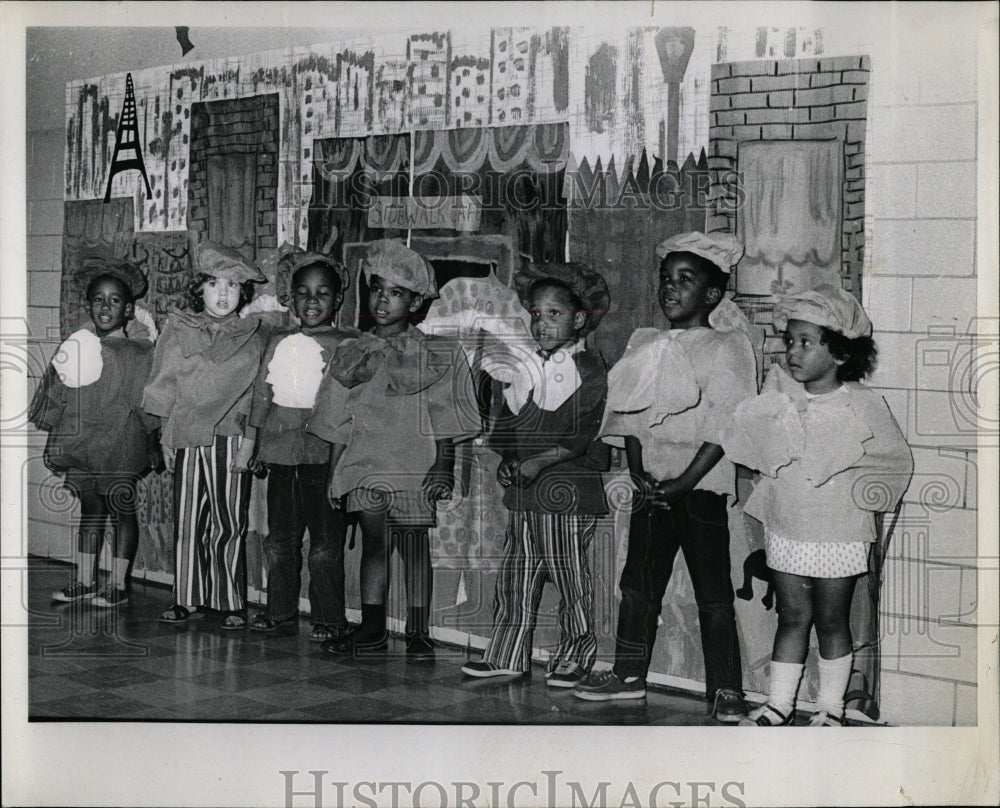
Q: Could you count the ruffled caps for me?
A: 7